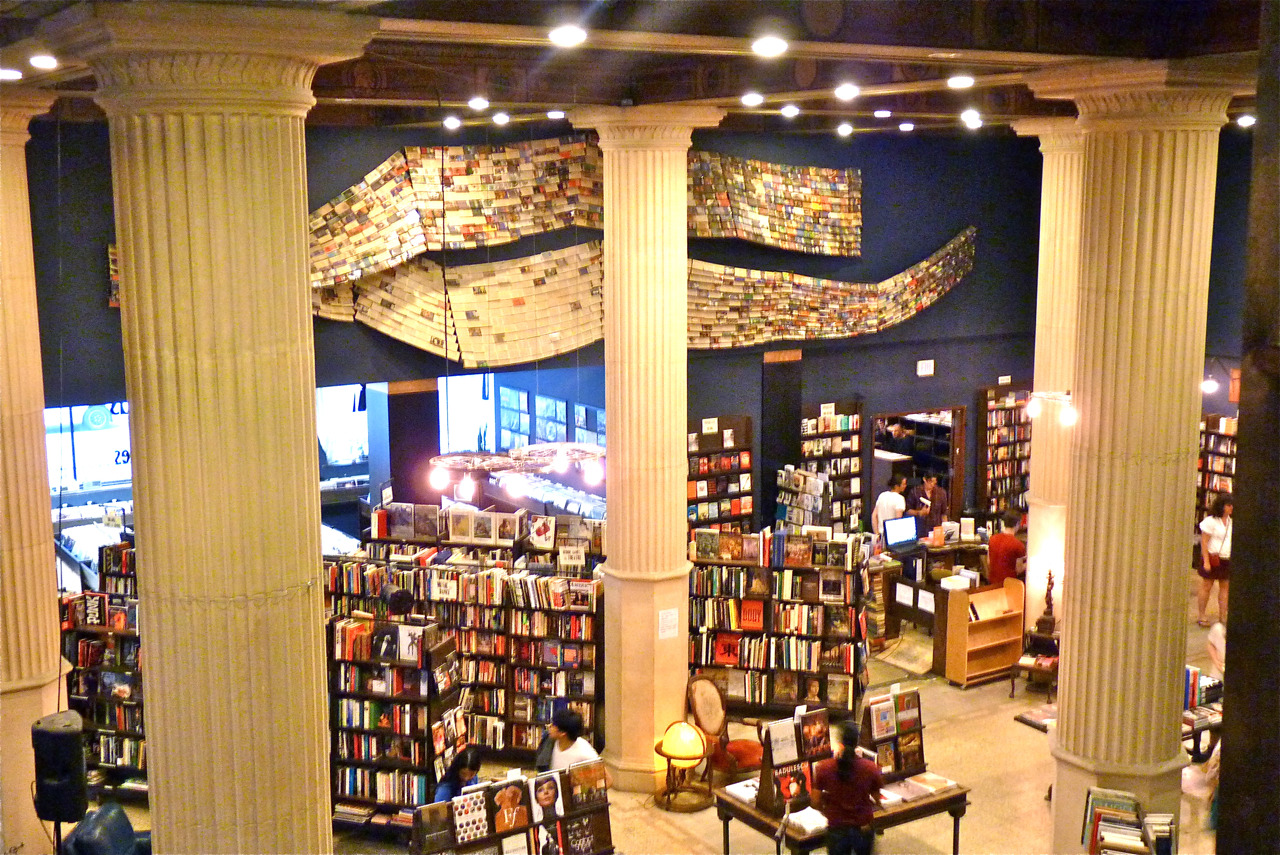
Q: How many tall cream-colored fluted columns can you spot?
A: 5